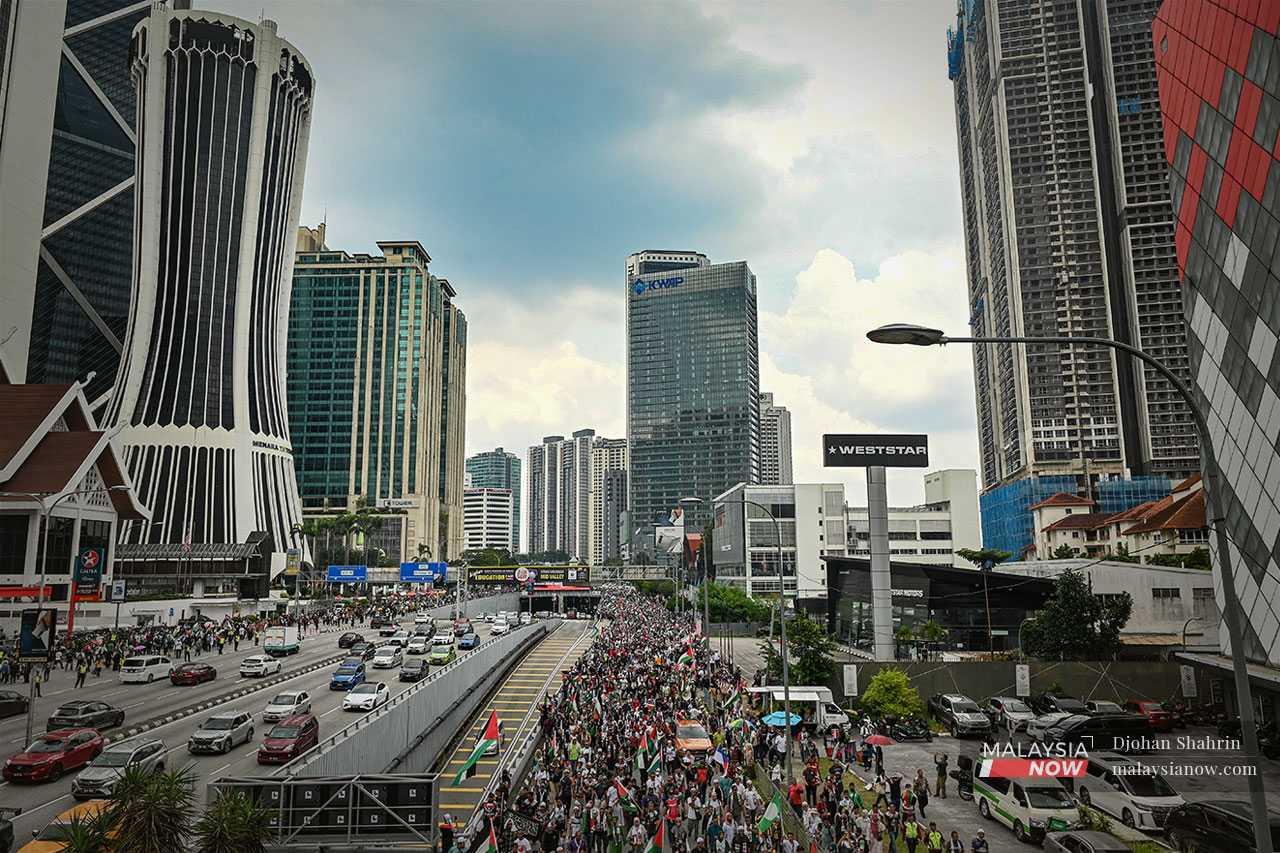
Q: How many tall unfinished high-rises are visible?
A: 2